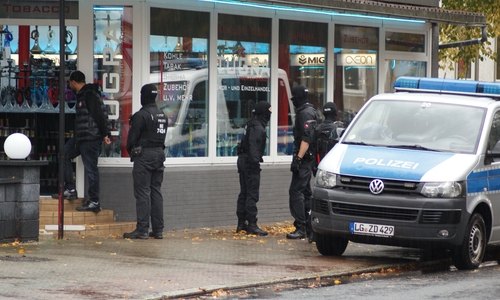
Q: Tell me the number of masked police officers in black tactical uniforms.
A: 4